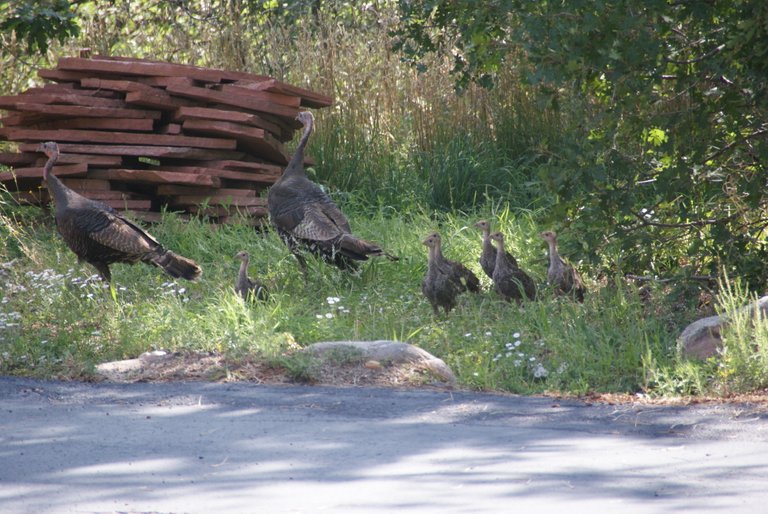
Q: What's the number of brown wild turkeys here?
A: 8